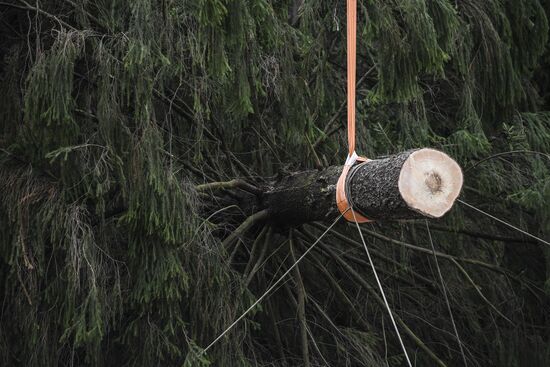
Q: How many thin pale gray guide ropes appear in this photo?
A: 4